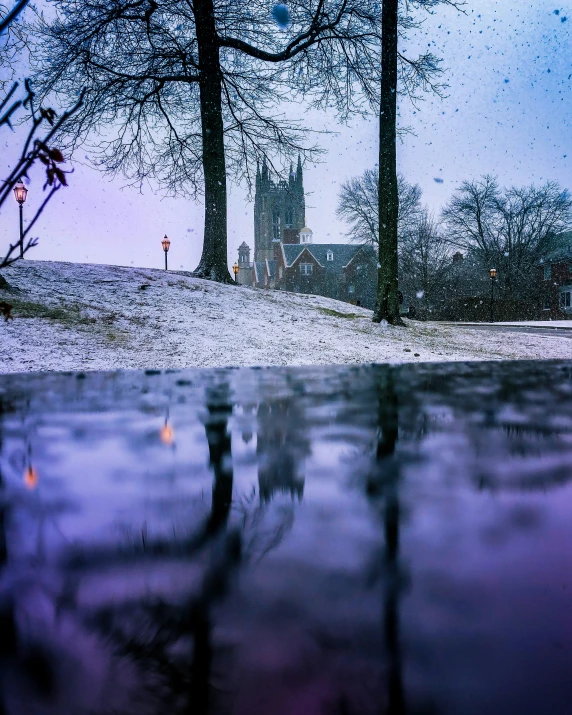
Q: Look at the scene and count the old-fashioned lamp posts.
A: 4